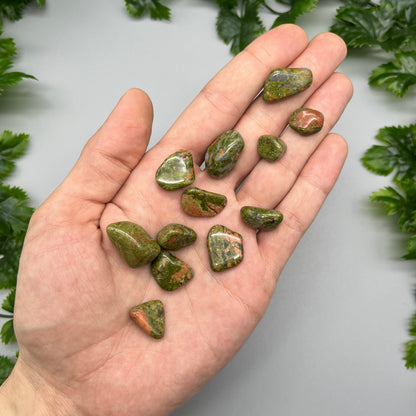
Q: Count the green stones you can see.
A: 12